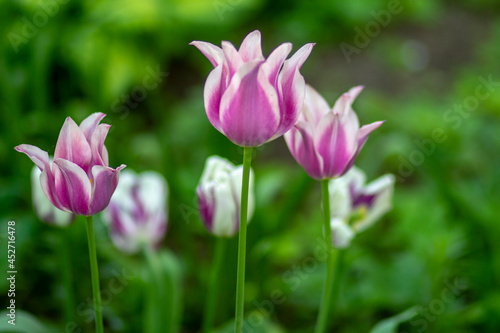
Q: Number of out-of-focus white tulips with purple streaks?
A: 4